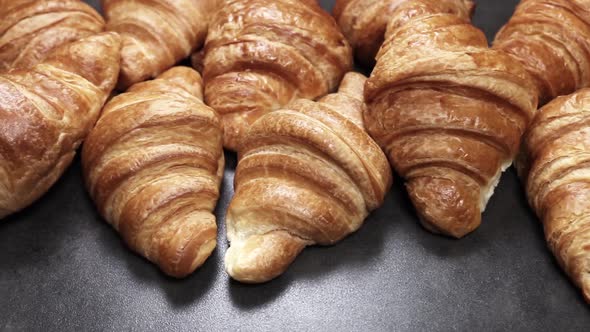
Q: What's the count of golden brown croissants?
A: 10